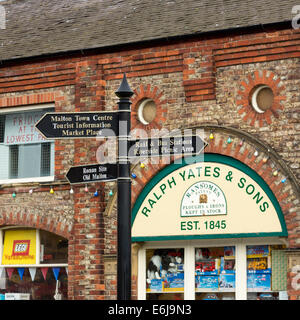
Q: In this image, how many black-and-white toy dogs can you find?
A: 1